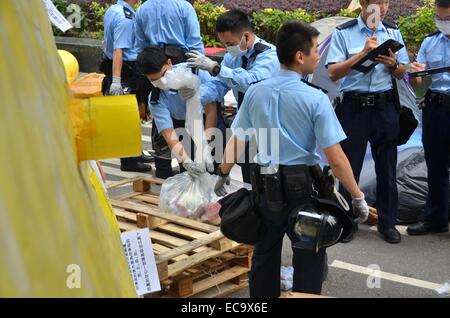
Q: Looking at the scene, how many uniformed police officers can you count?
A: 7